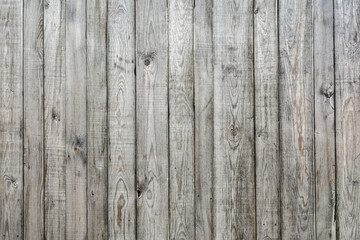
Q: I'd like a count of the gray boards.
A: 14